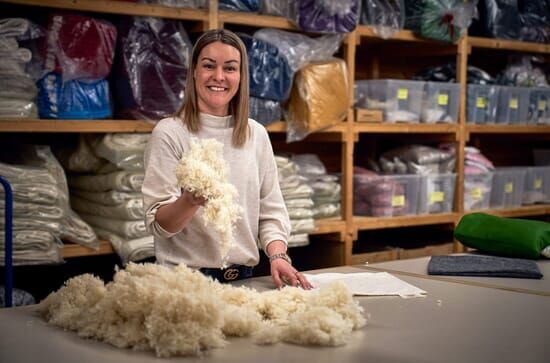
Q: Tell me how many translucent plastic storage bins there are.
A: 10